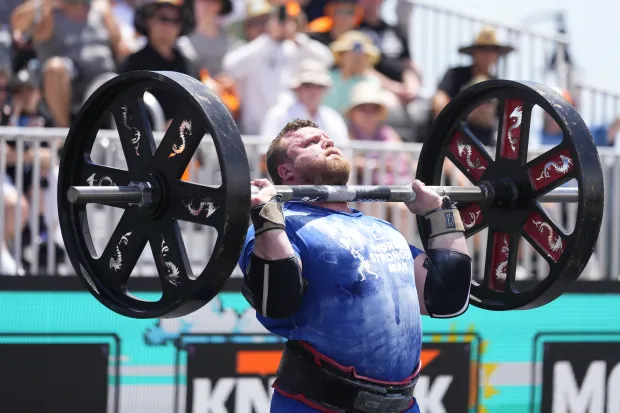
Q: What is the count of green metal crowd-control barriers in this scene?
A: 0